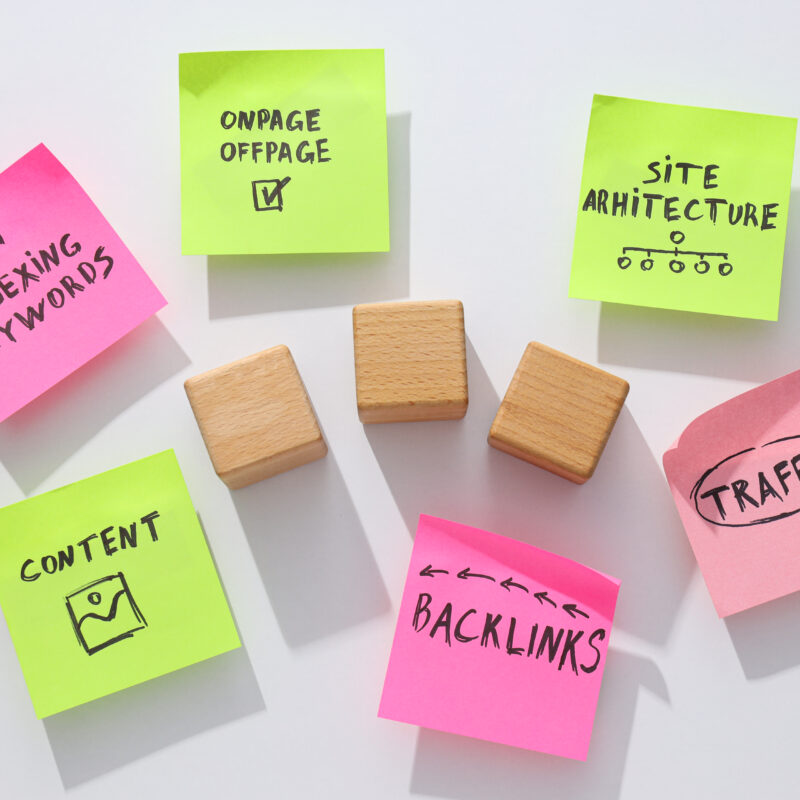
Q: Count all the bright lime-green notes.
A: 3